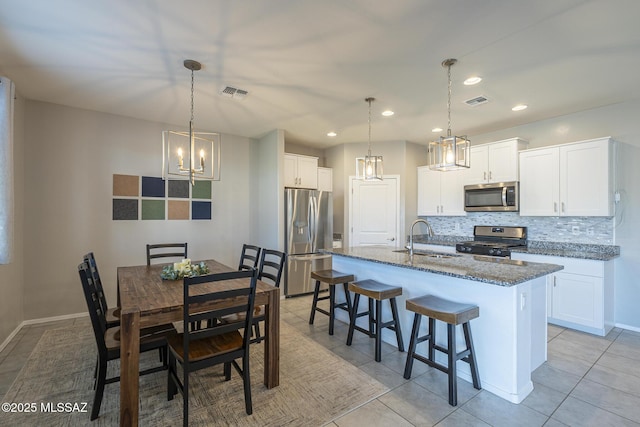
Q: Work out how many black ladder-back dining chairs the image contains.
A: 6